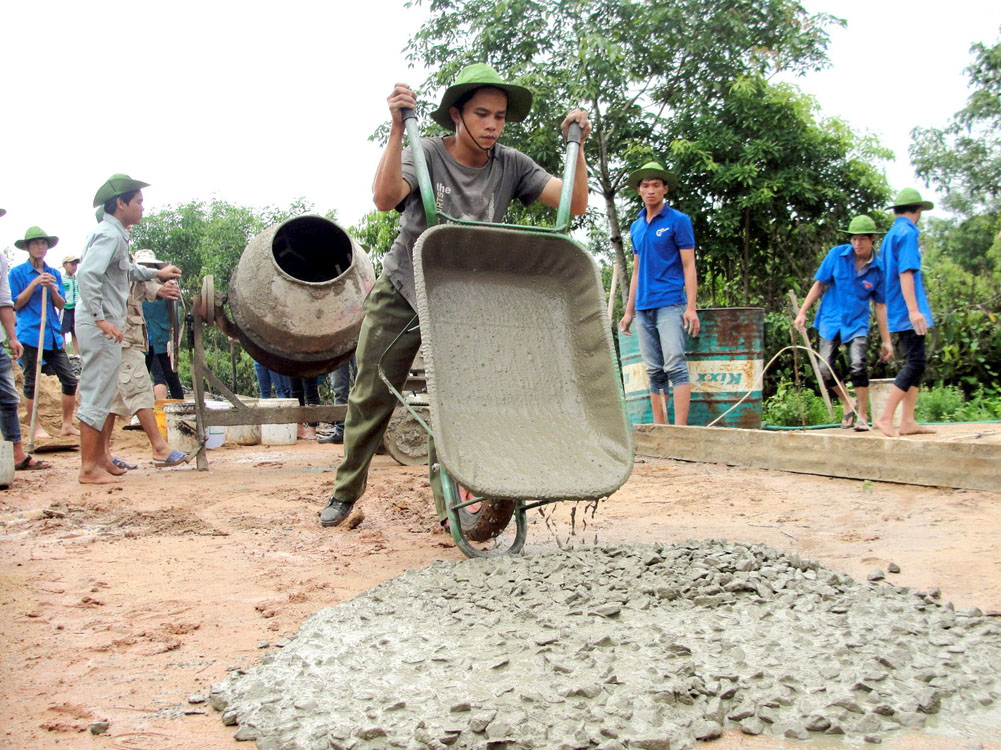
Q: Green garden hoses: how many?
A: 1